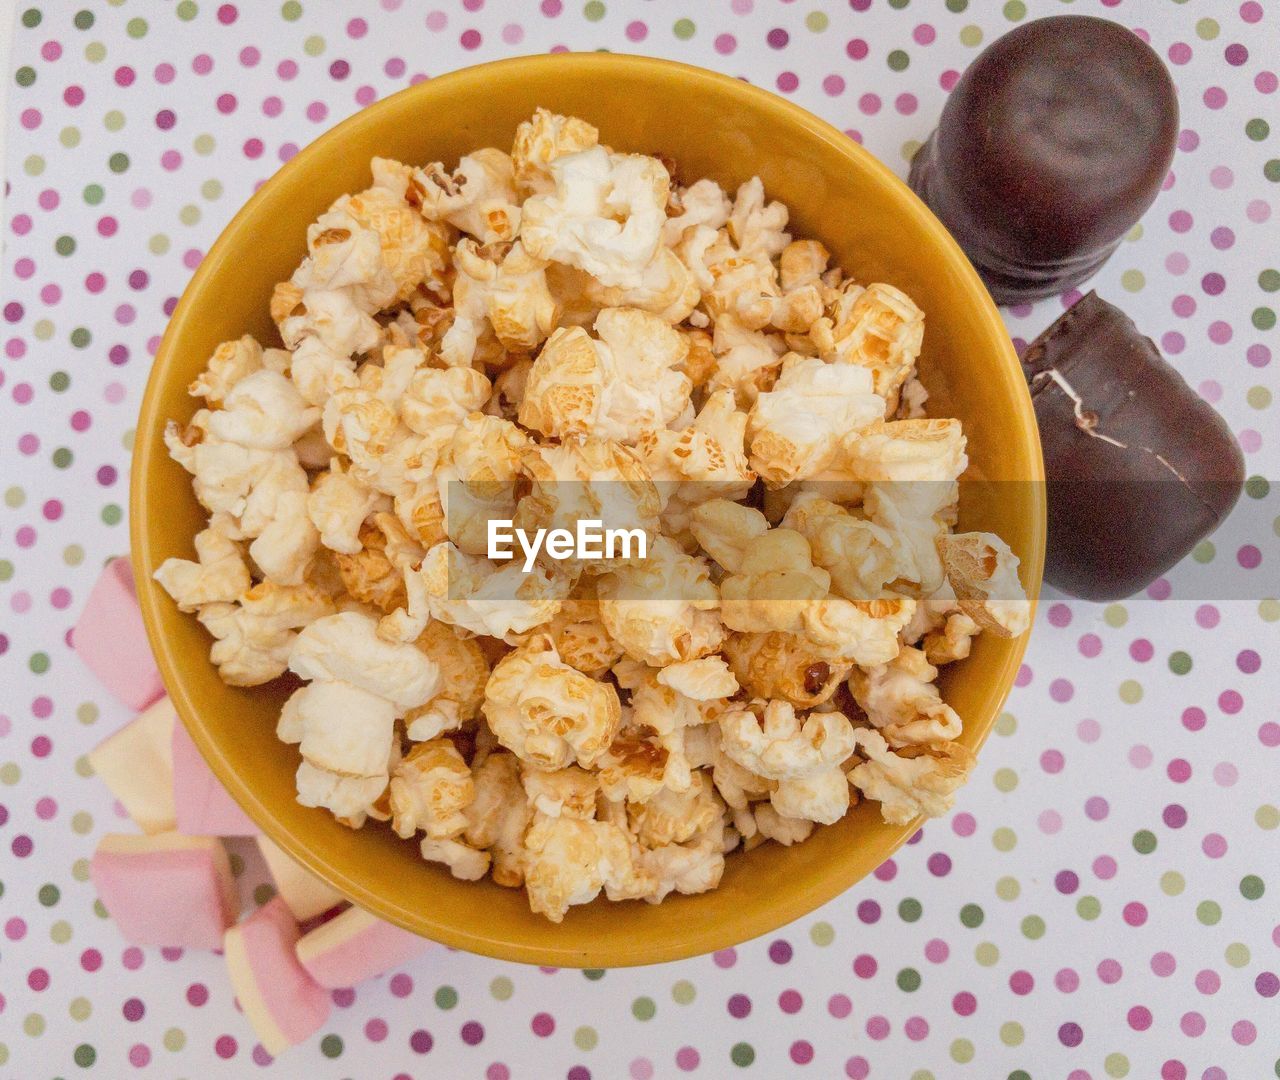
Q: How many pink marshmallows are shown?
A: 5